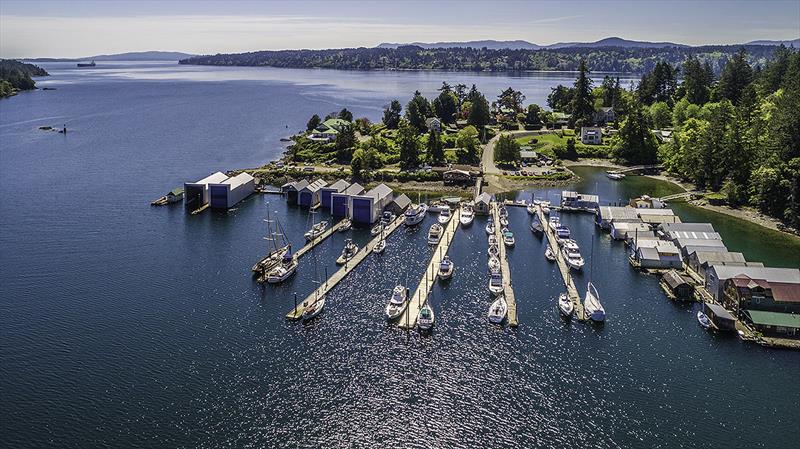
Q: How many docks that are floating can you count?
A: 5